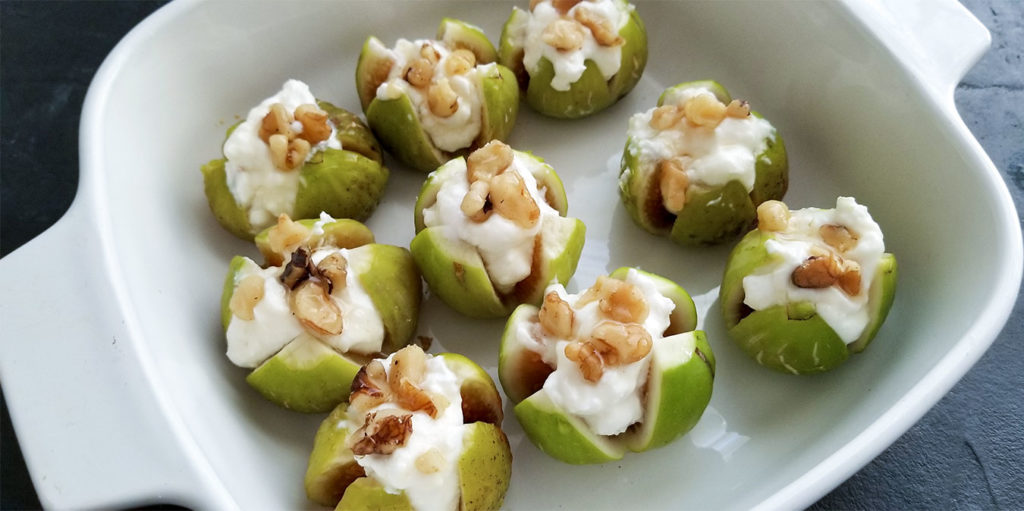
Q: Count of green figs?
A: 9